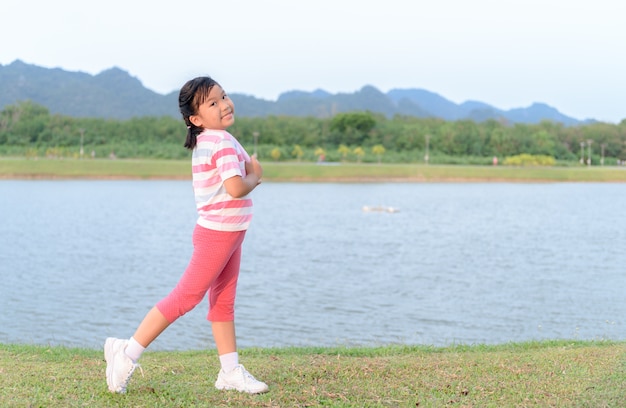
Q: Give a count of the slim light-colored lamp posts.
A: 6